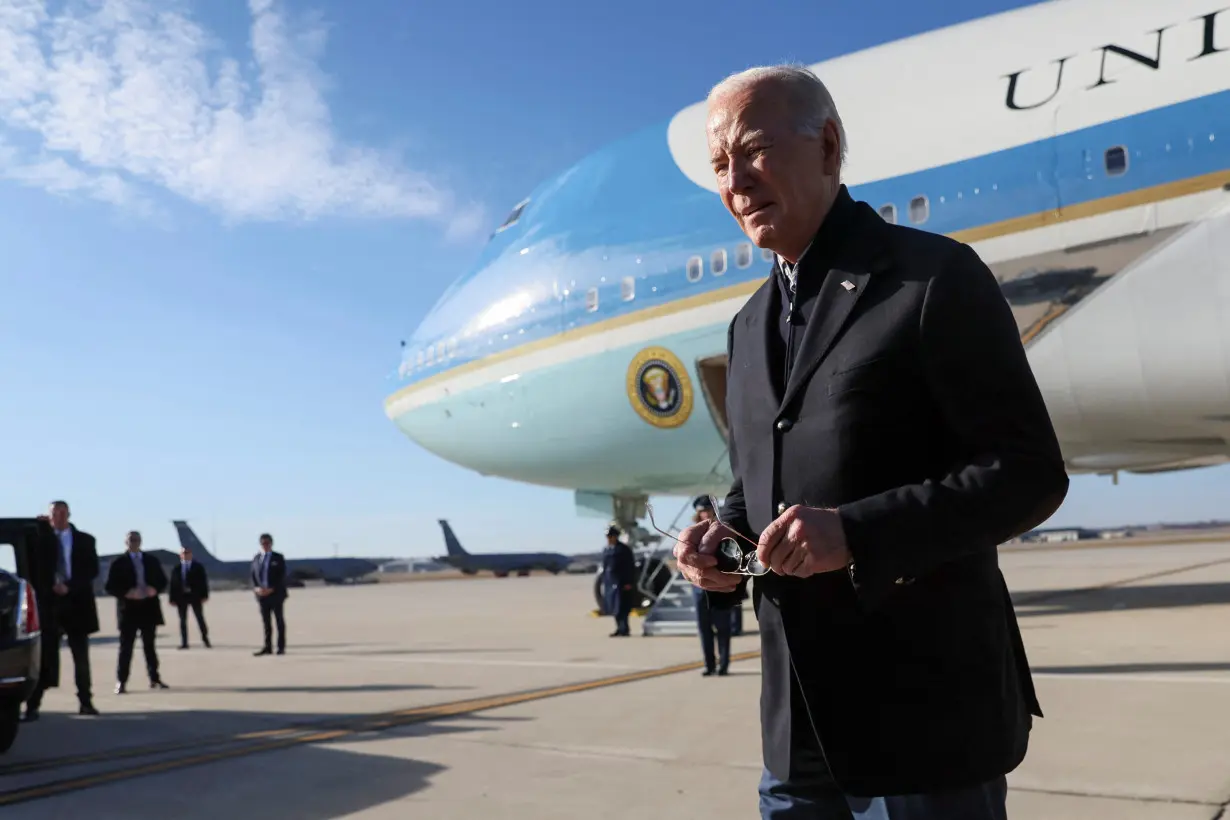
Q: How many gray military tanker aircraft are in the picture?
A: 2